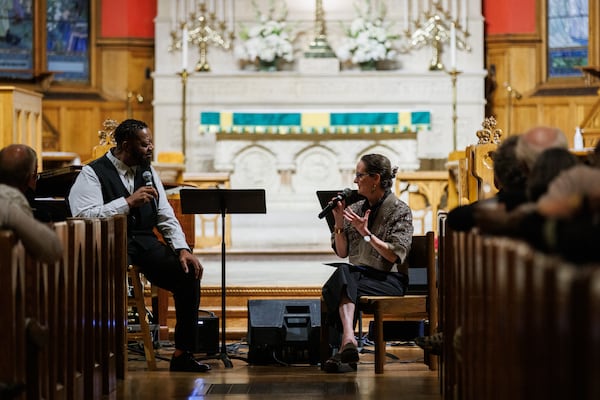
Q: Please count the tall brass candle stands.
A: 2